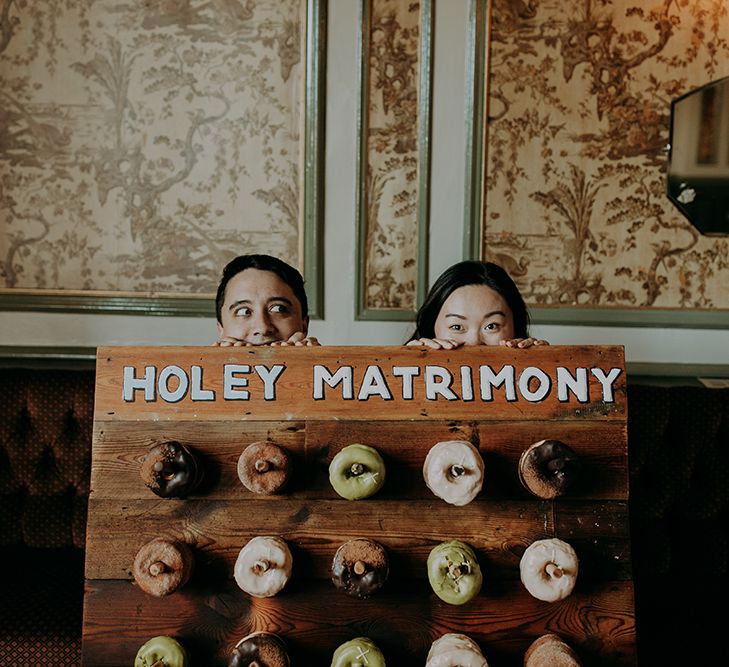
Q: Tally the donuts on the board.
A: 15